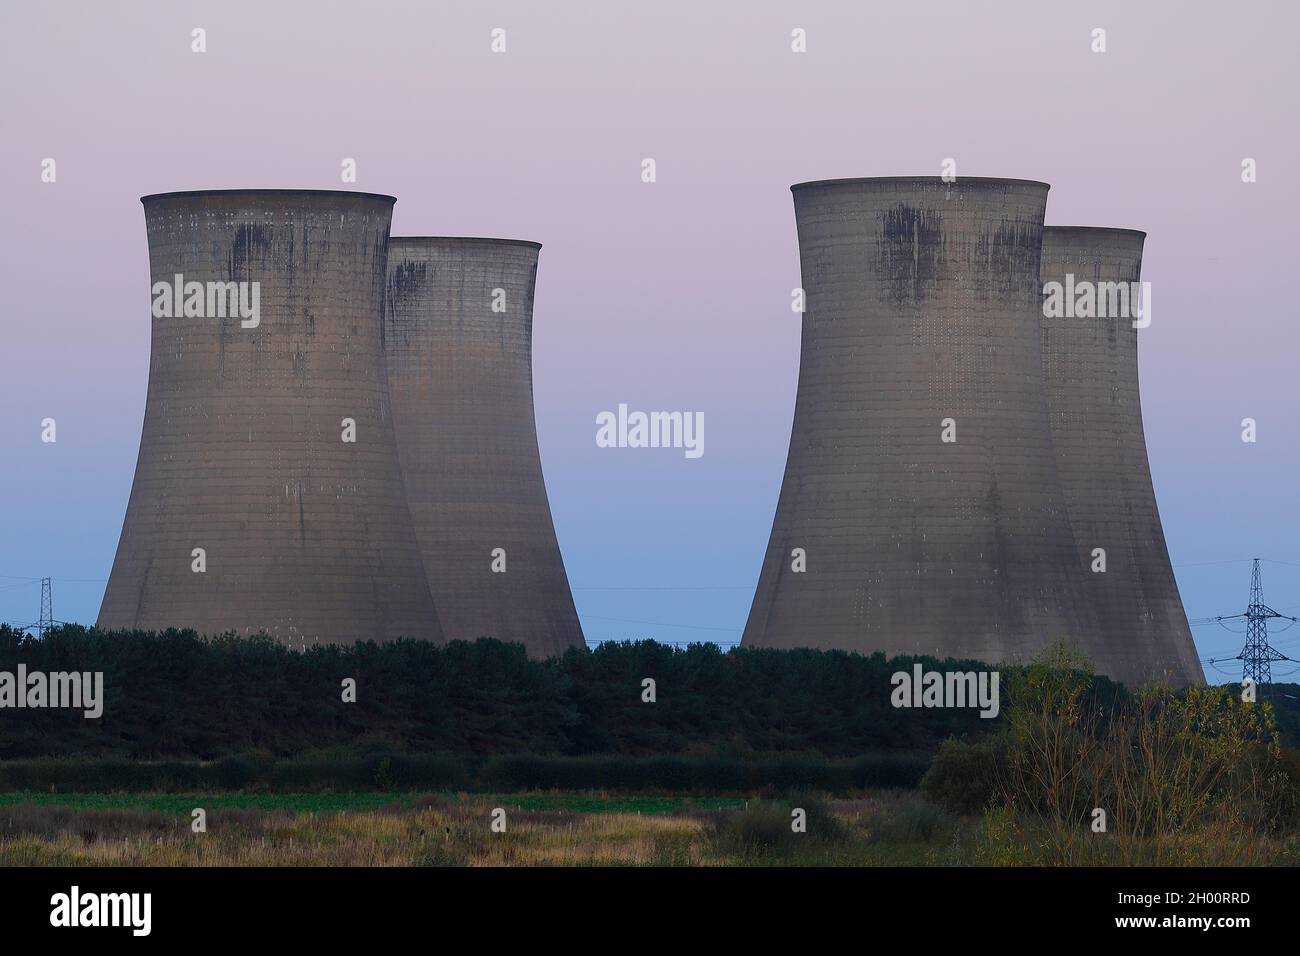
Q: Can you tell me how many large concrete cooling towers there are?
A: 4